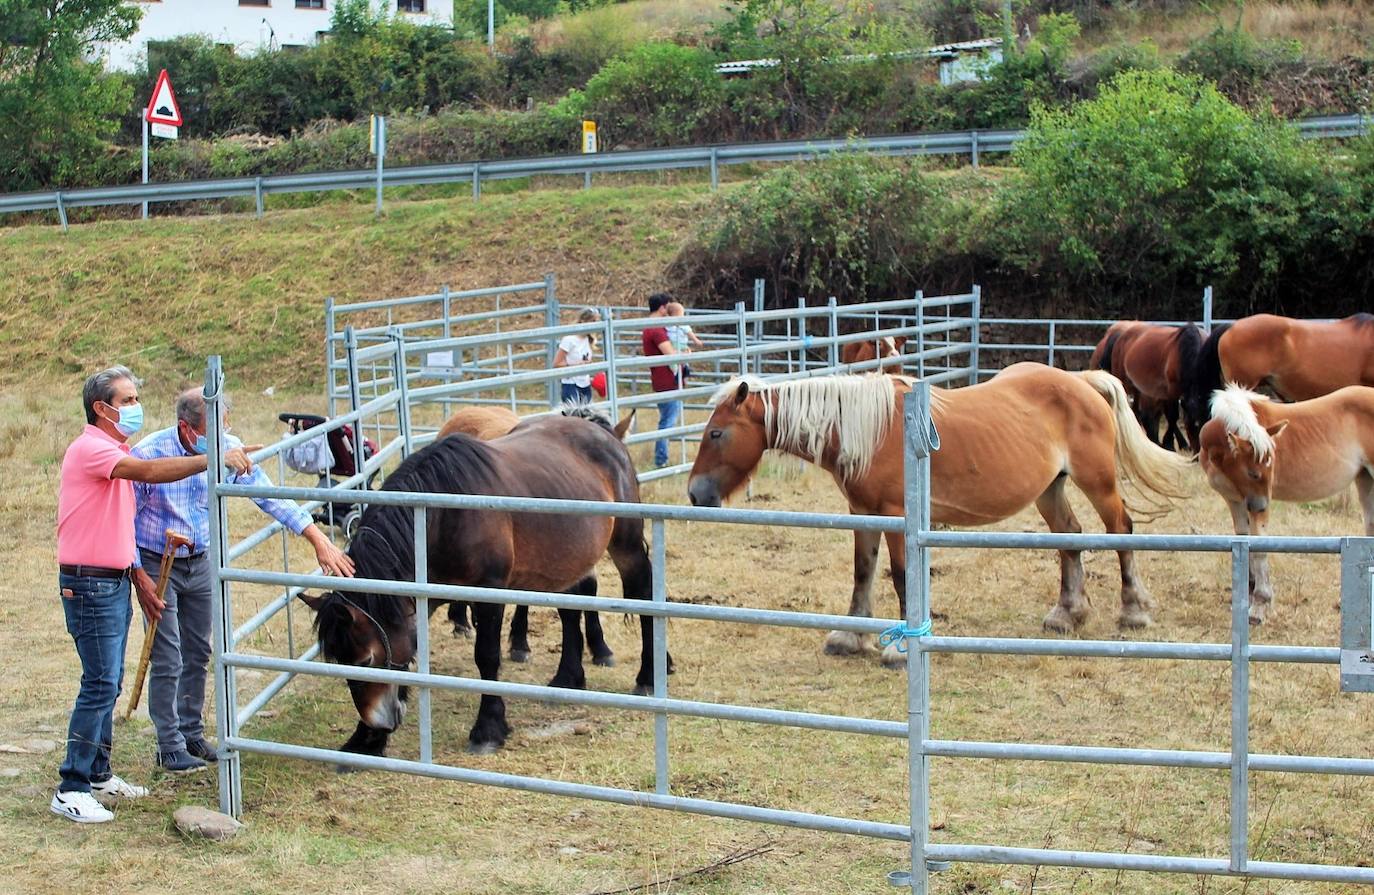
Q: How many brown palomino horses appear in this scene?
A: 2